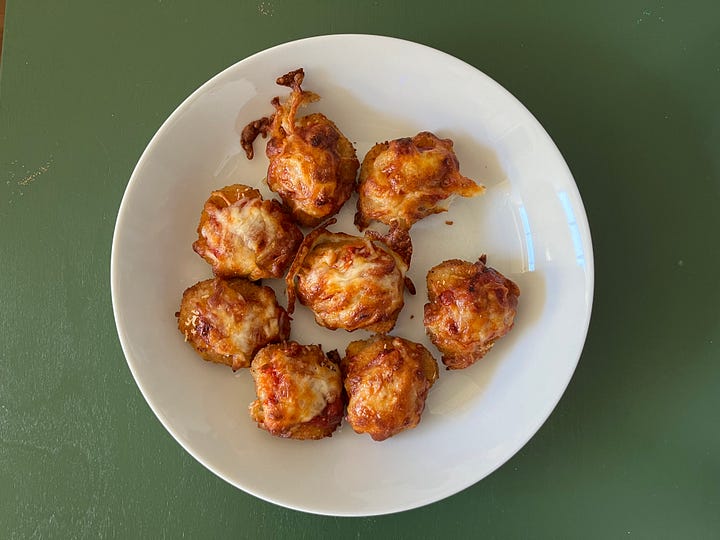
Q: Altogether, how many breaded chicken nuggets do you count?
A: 8